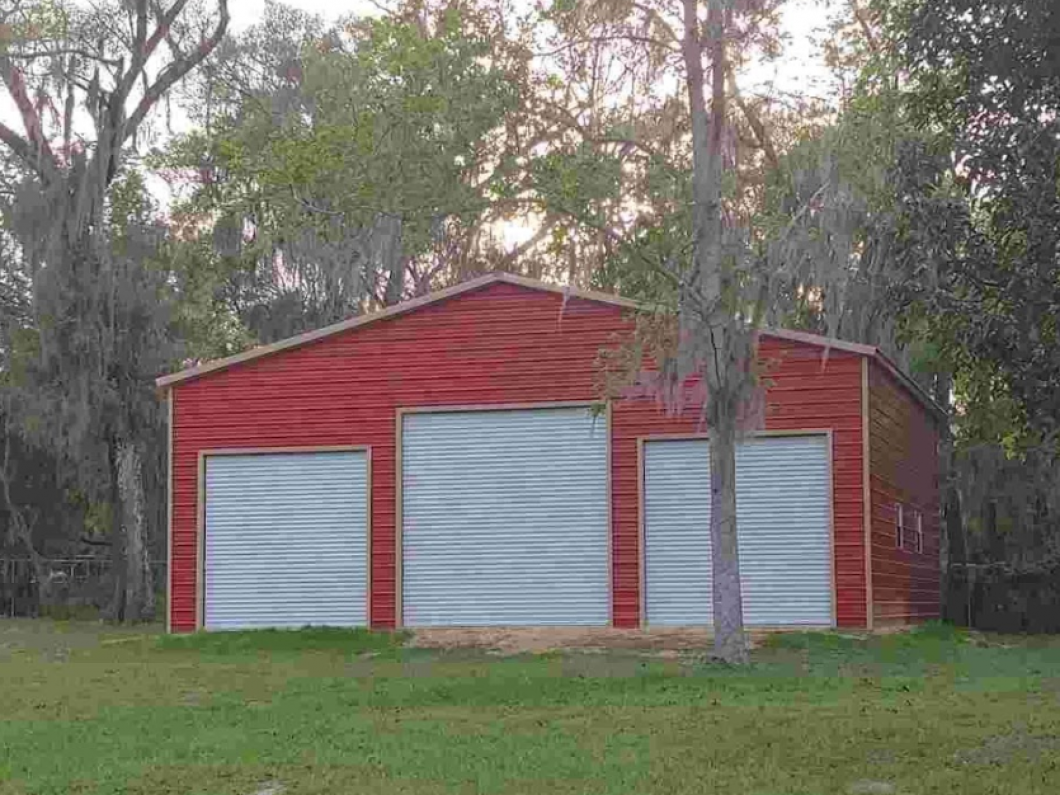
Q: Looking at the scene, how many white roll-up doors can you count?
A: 3